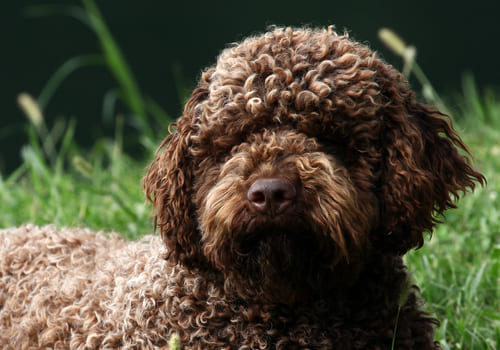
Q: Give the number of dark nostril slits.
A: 2